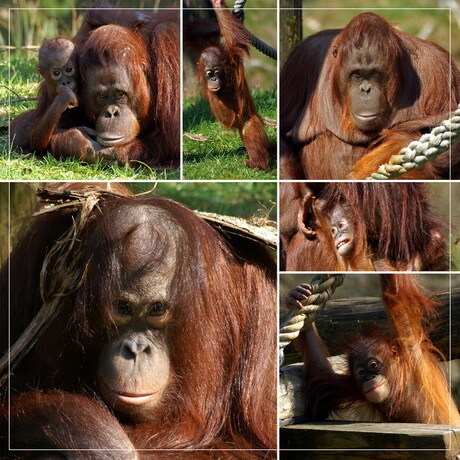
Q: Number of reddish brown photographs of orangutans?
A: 6